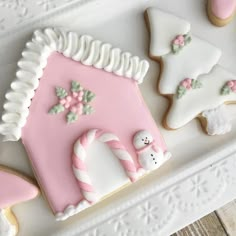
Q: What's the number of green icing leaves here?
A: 11